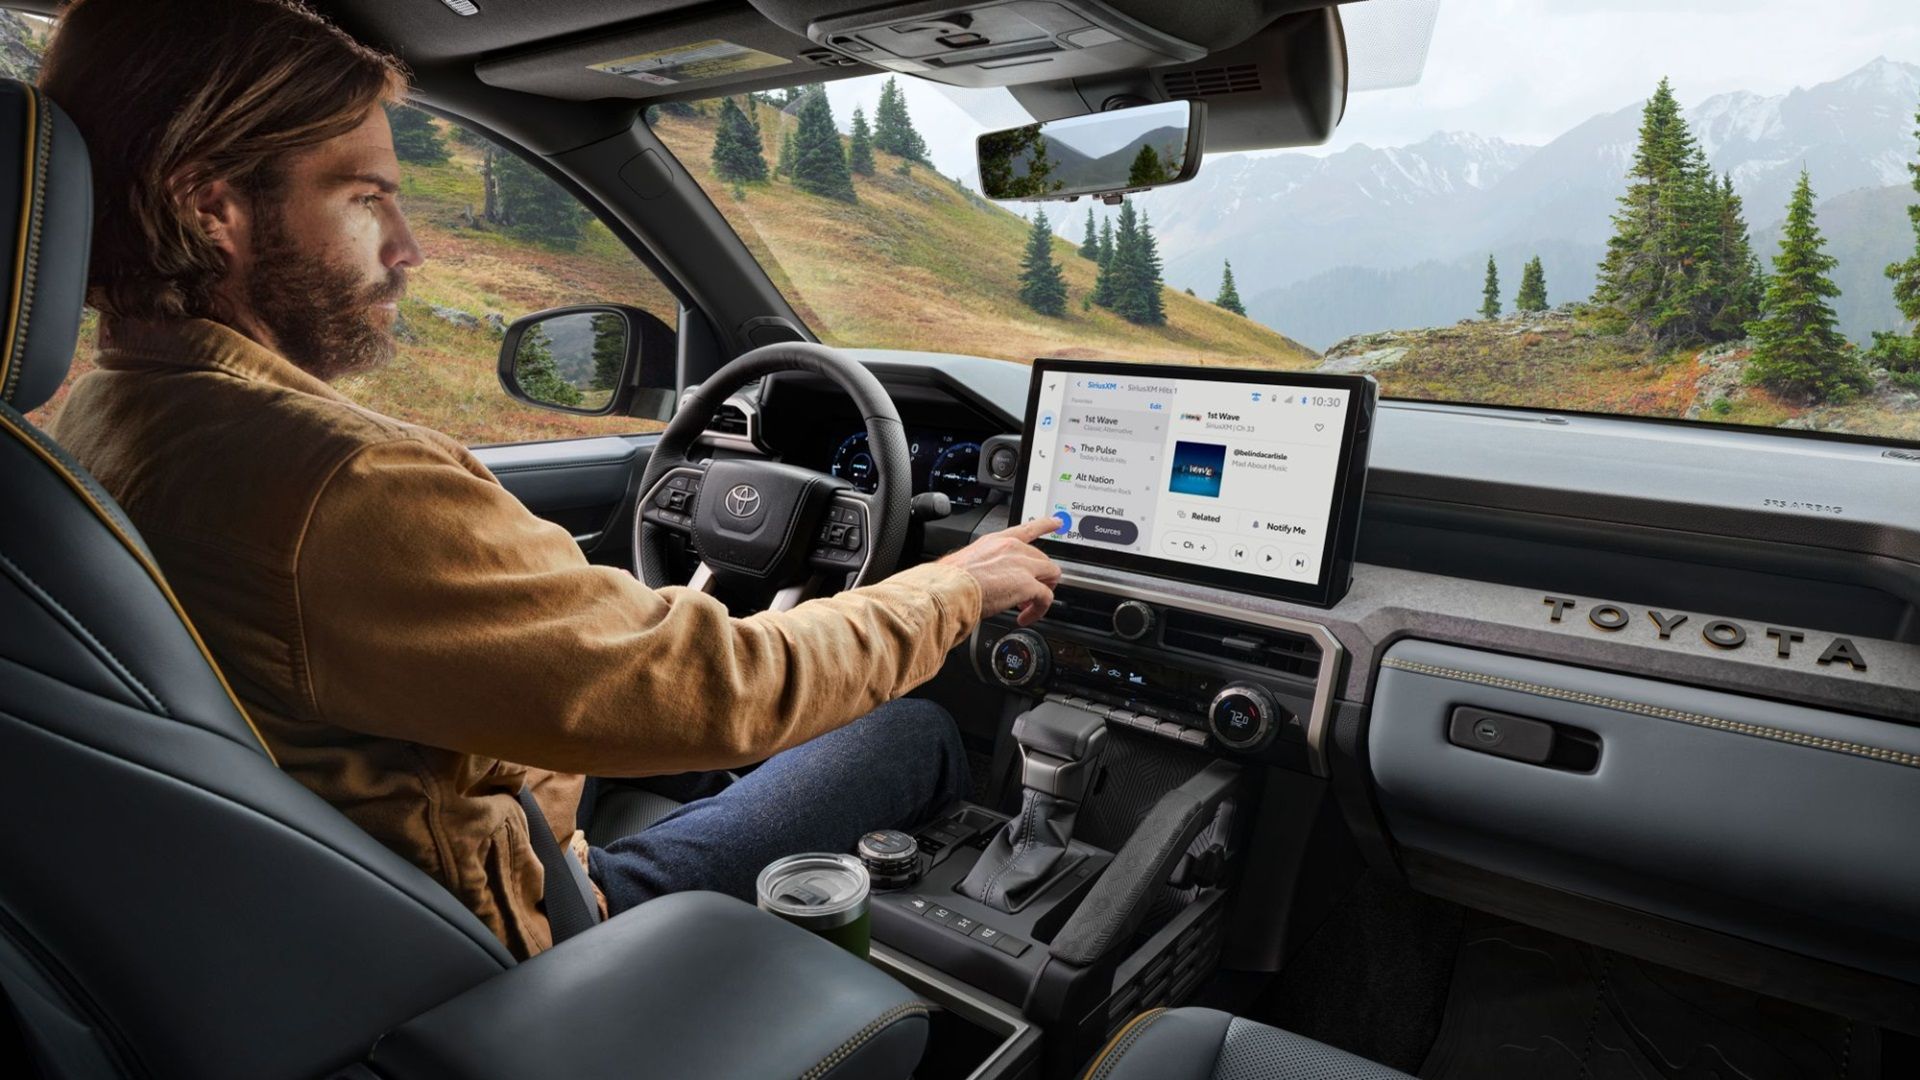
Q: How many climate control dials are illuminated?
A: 2